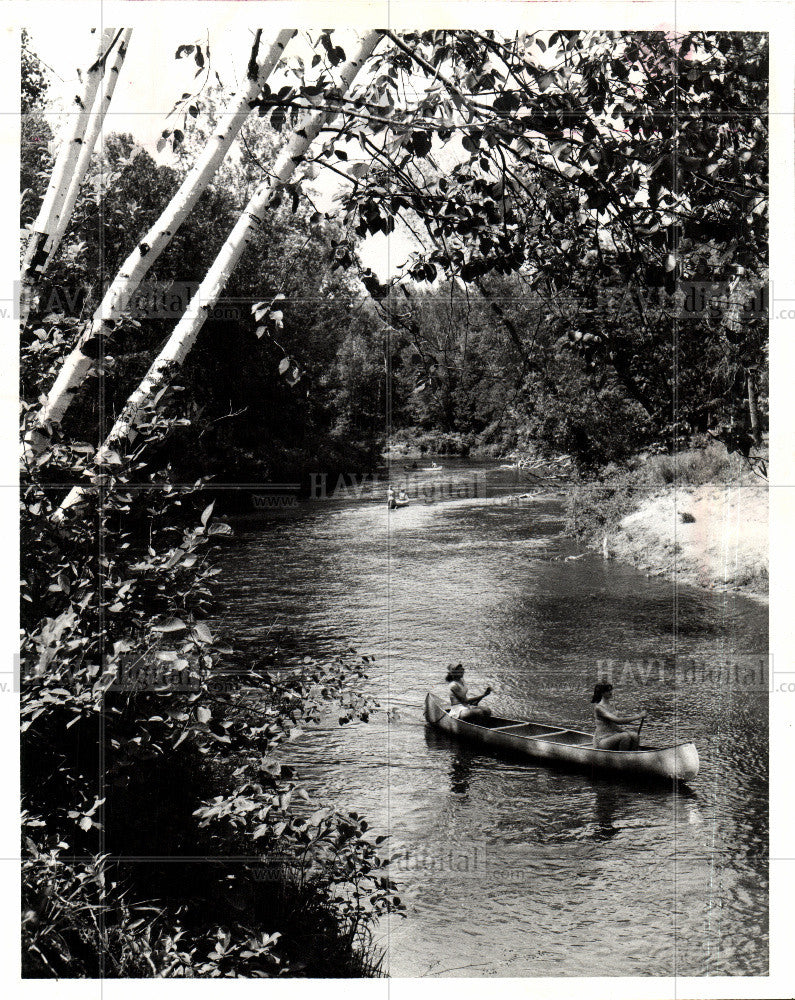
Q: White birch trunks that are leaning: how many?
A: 4